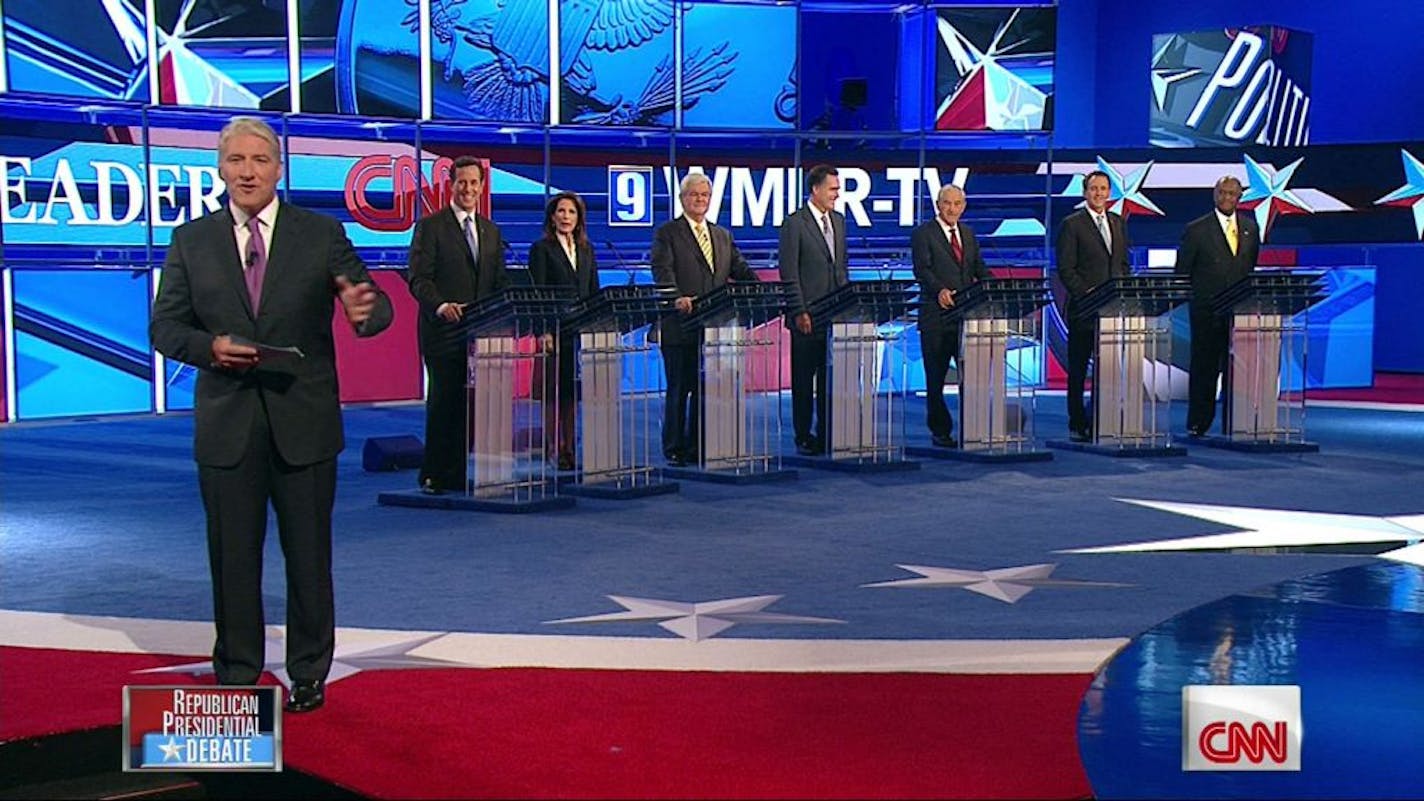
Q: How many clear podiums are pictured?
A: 7